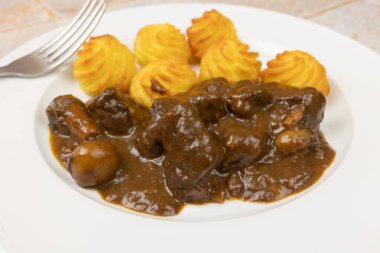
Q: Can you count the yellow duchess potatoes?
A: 6